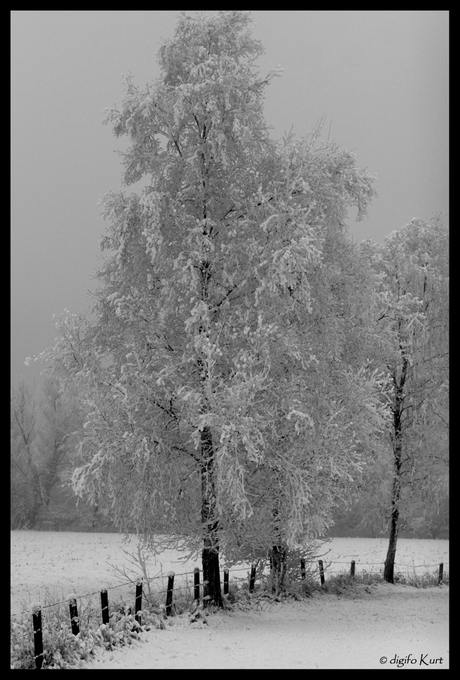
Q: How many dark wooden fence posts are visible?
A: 12